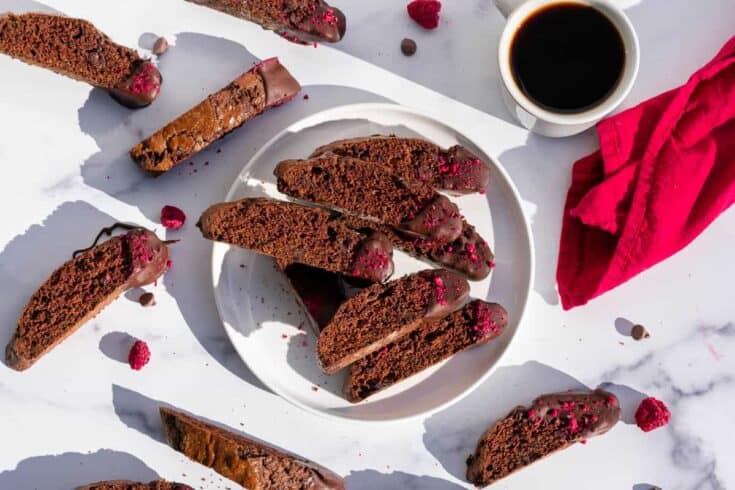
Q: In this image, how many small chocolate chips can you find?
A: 4